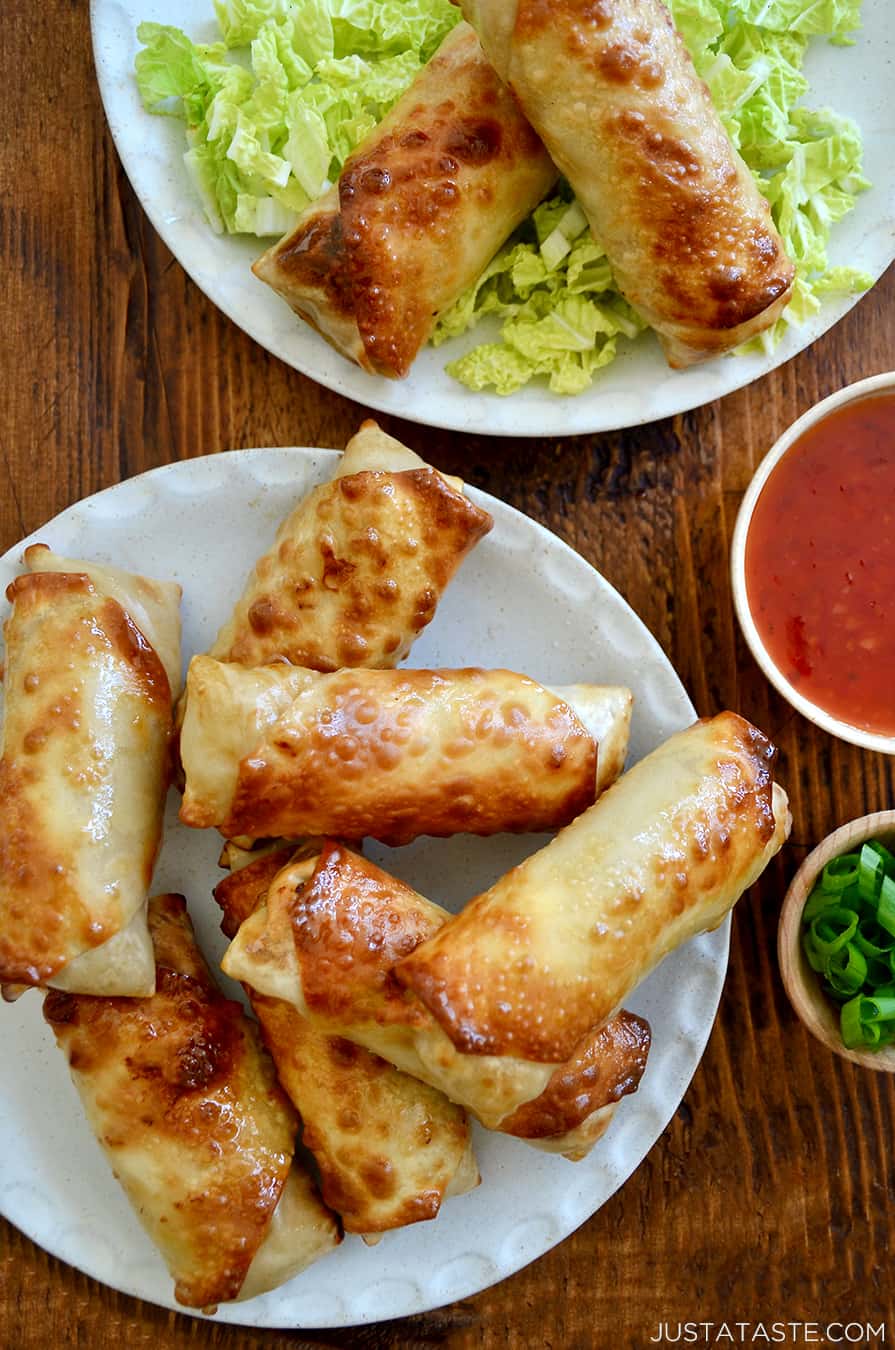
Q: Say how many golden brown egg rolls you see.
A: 9